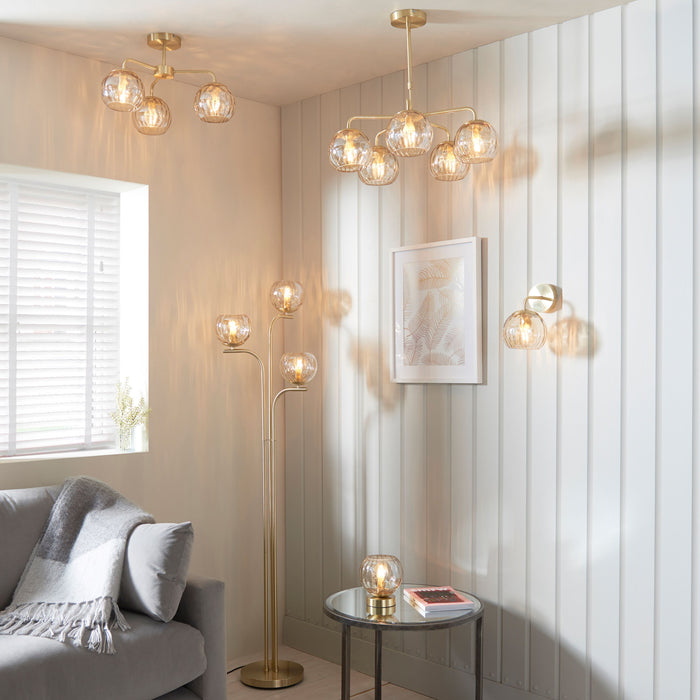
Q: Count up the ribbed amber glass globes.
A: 13